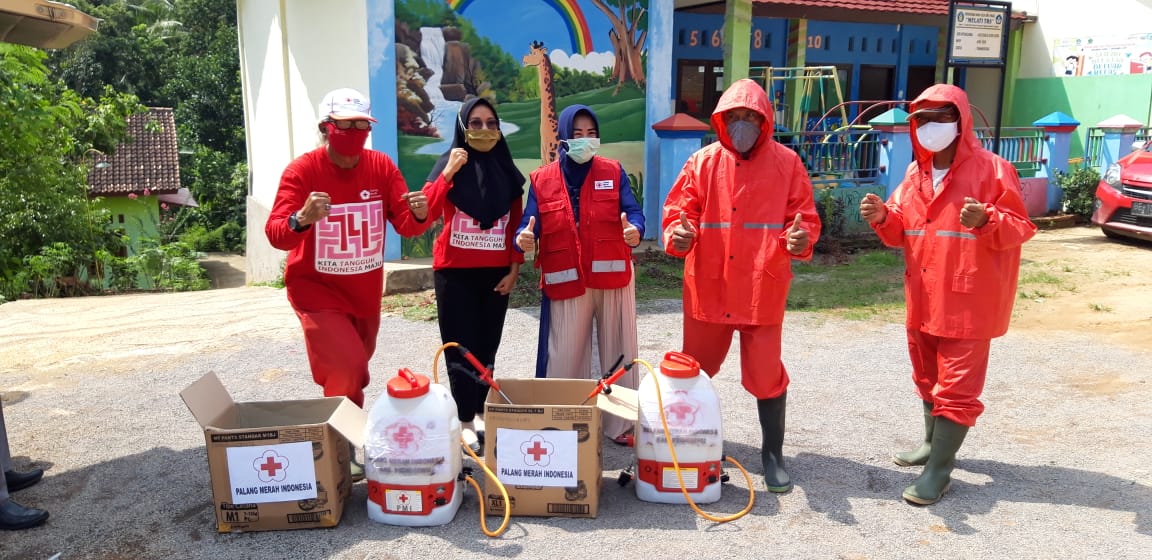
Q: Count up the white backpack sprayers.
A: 2